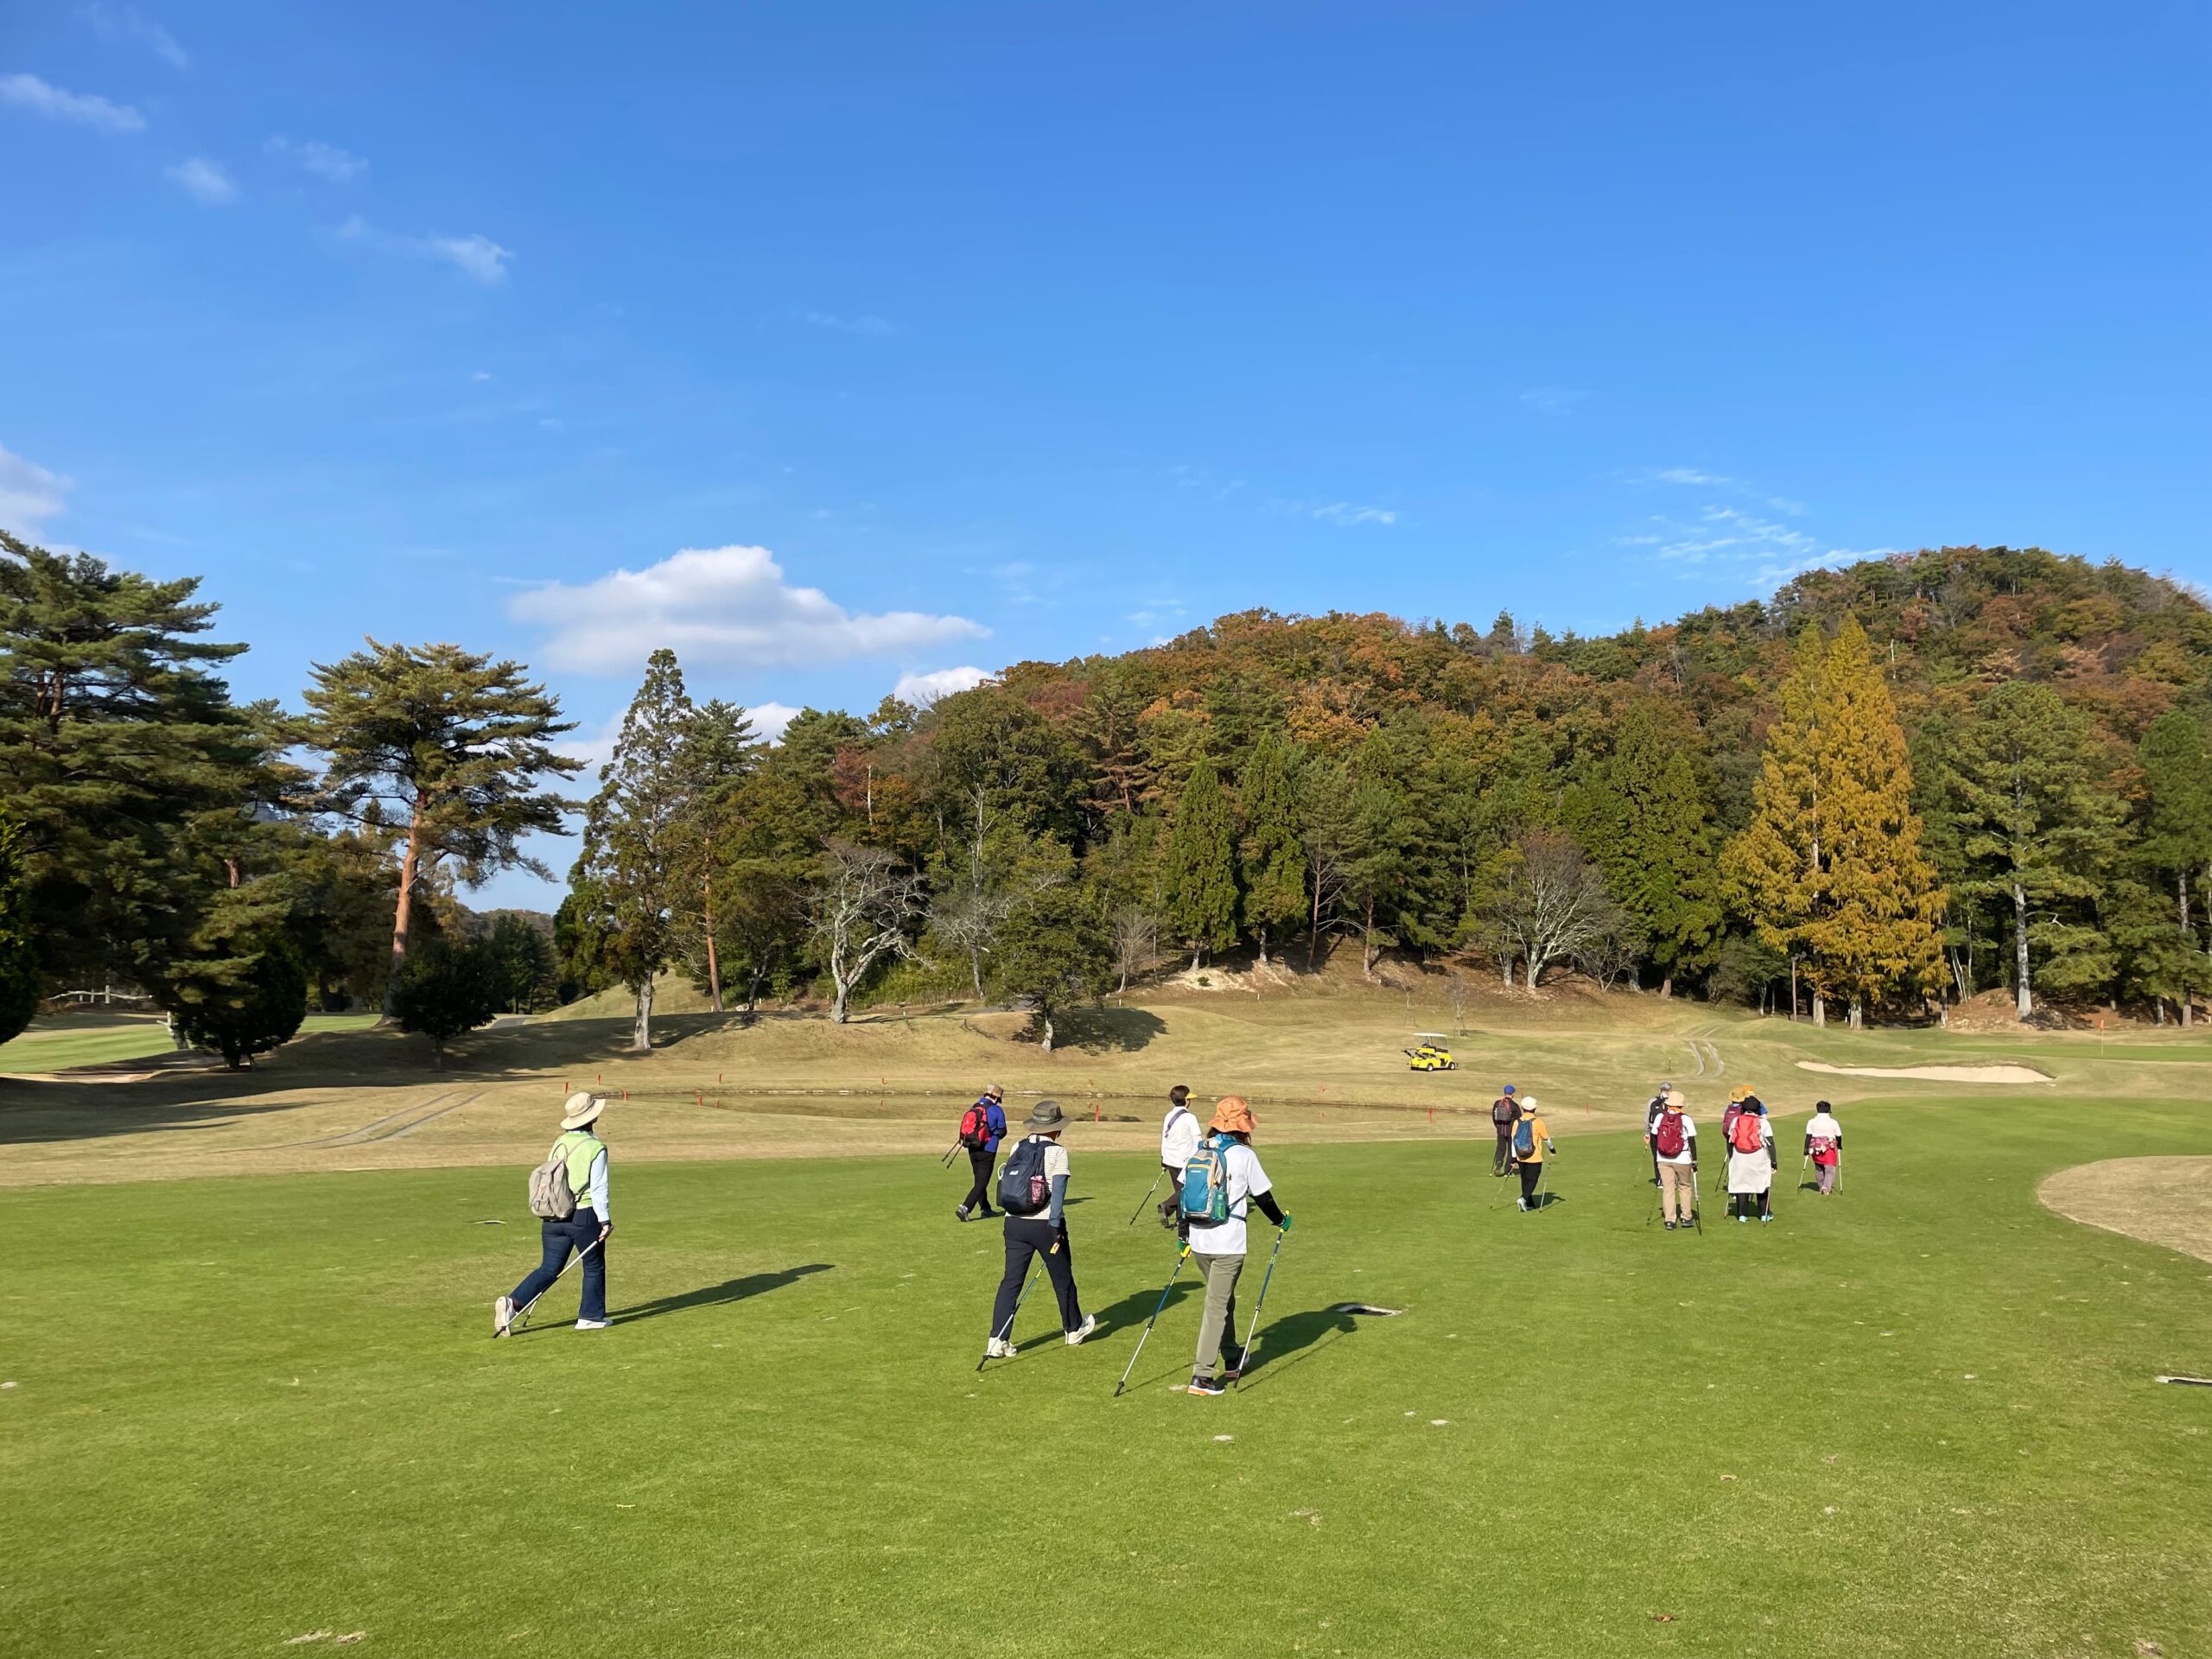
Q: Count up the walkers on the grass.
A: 13